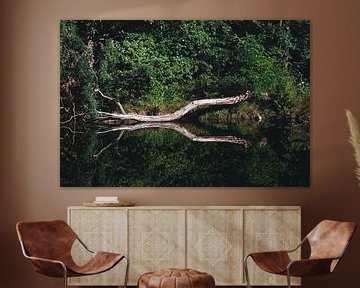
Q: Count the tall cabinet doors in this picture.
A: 4